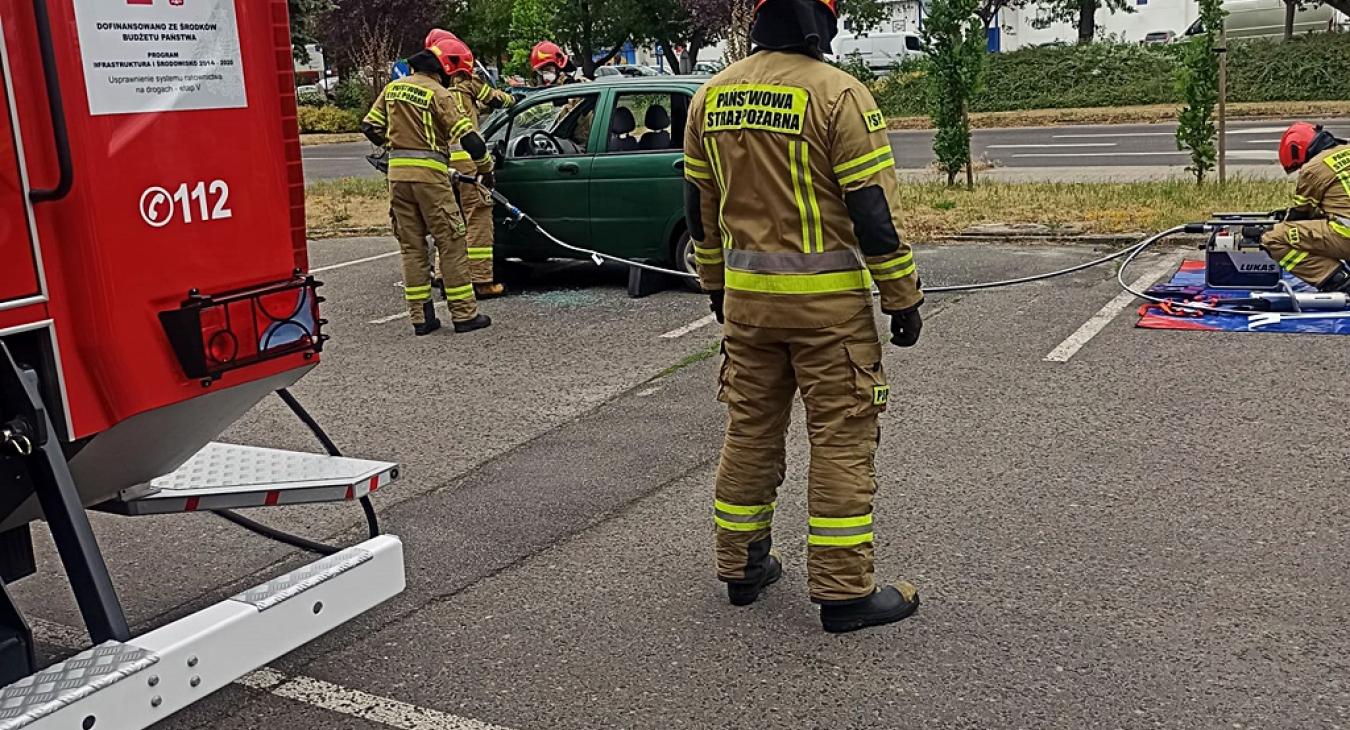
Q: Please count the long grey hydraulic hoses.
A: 2